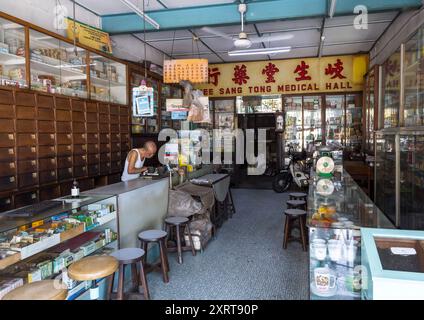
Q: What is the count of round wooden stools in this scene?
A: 8